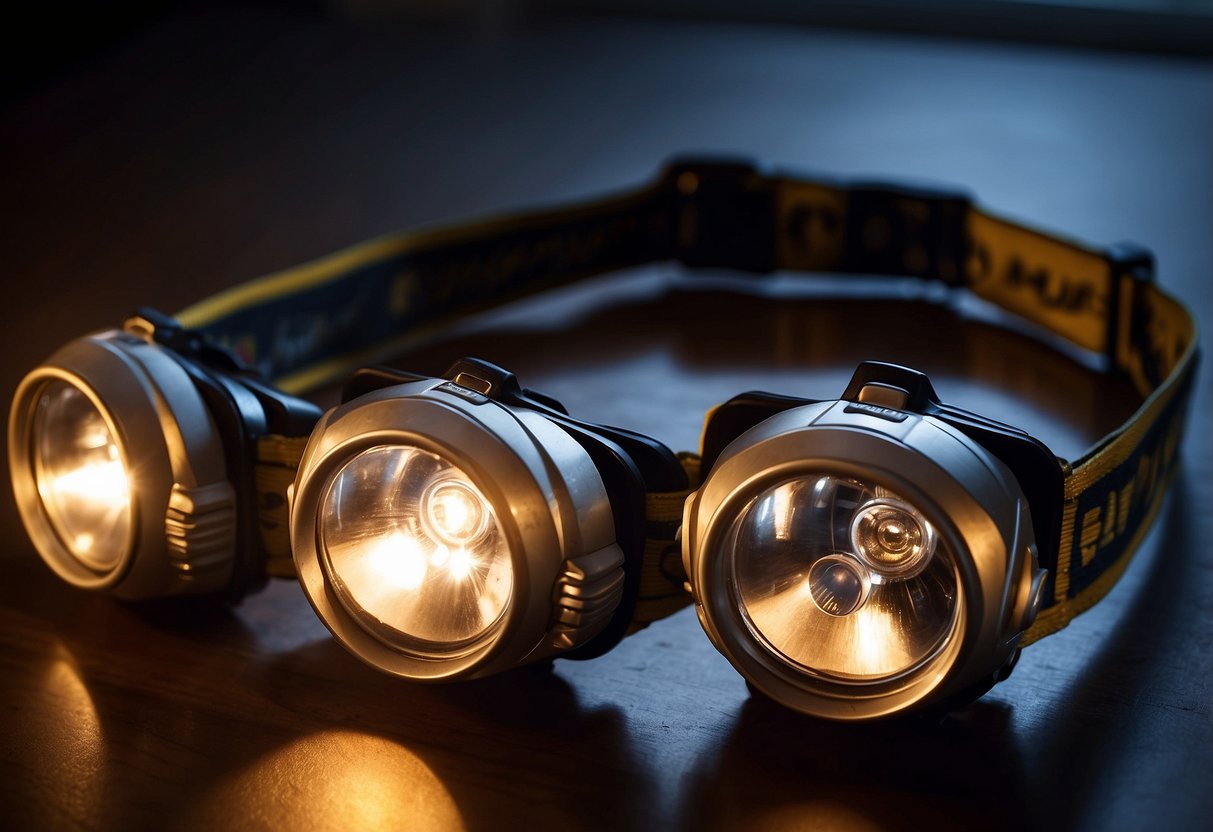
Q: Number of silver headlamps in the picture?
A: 3